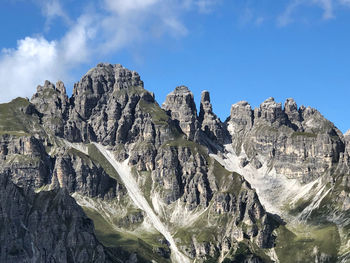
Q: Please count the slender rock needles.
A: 1